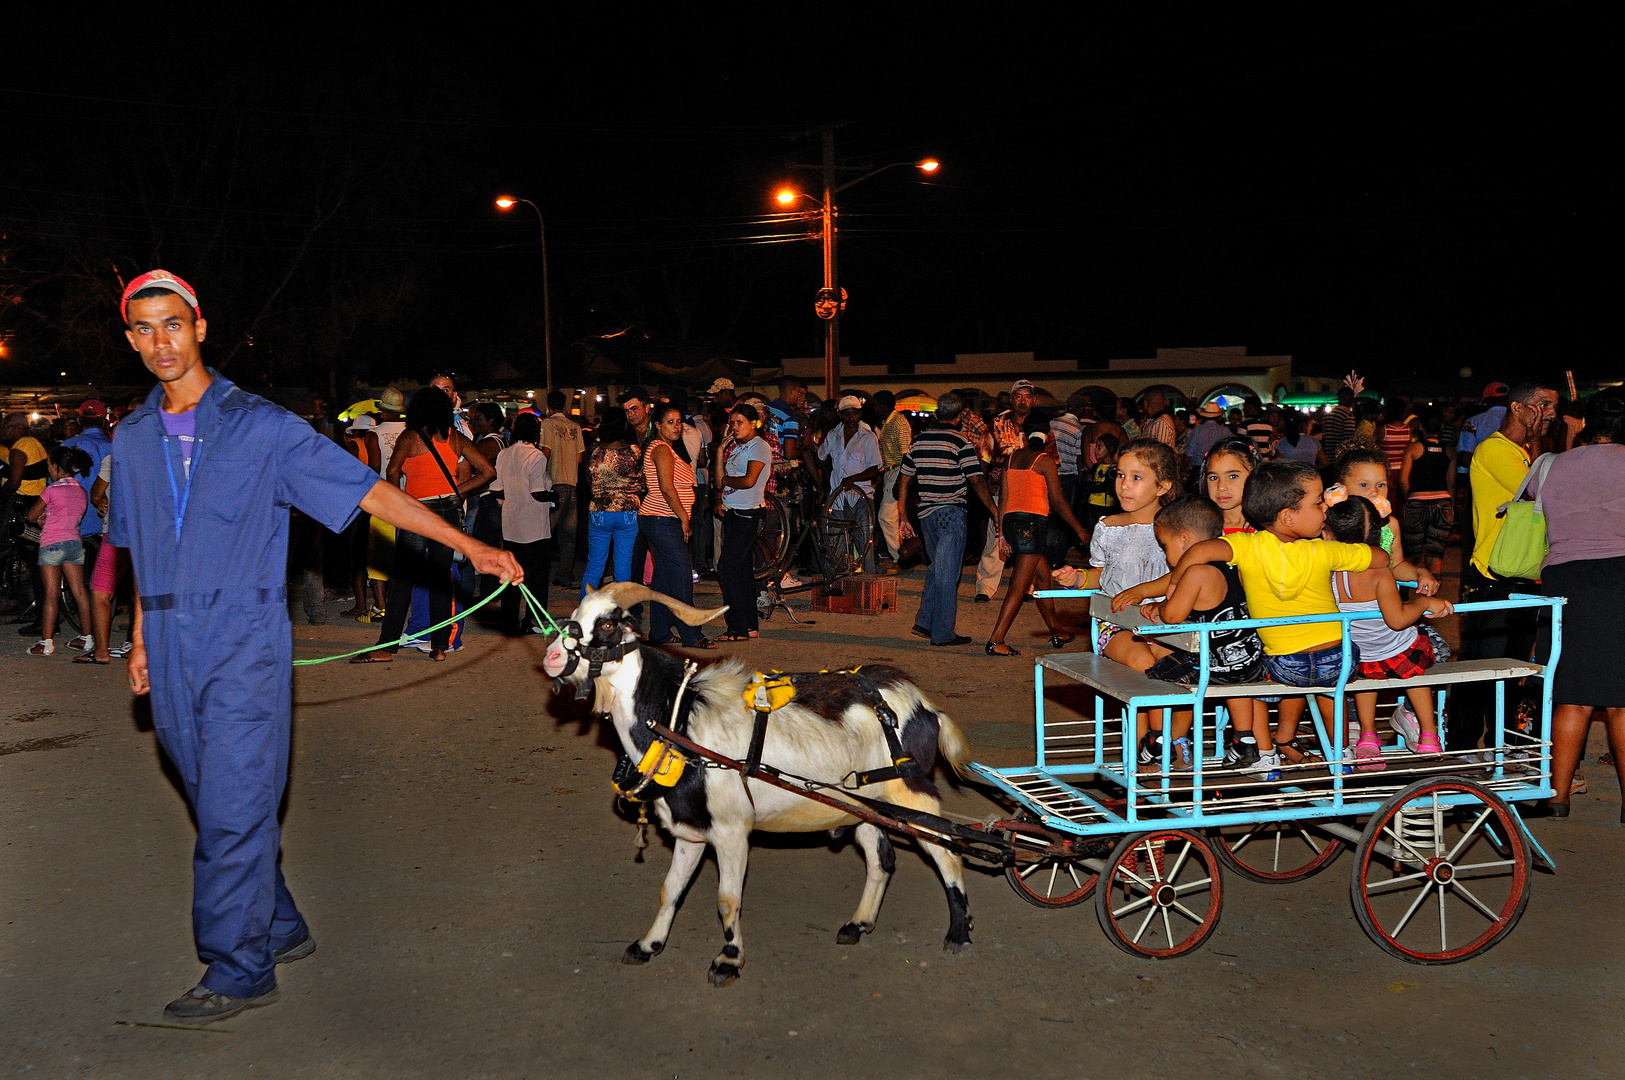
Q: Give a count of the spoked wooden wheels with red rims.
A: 4